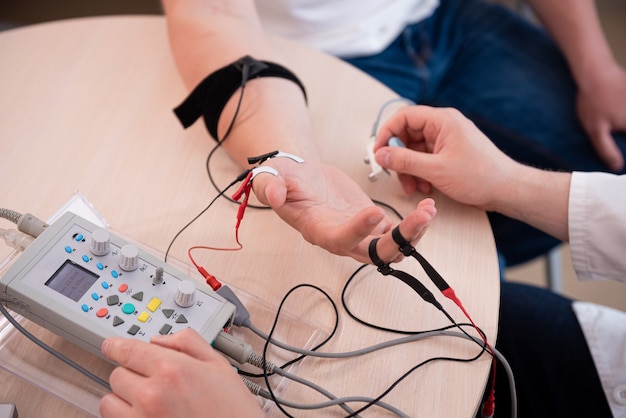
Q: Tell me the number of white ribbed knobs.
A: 3